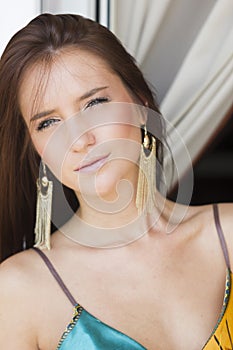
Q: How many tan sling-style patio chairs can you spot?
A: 0